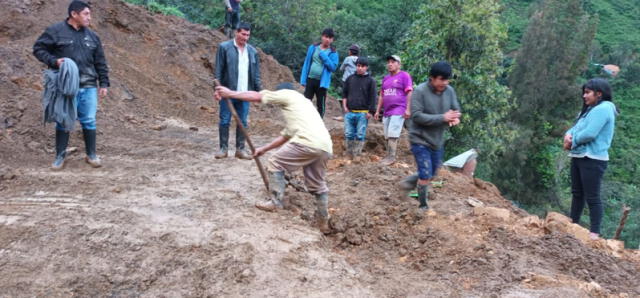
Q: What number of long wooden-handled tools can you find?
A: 1